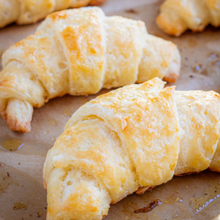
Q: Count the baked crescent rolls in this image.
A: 4